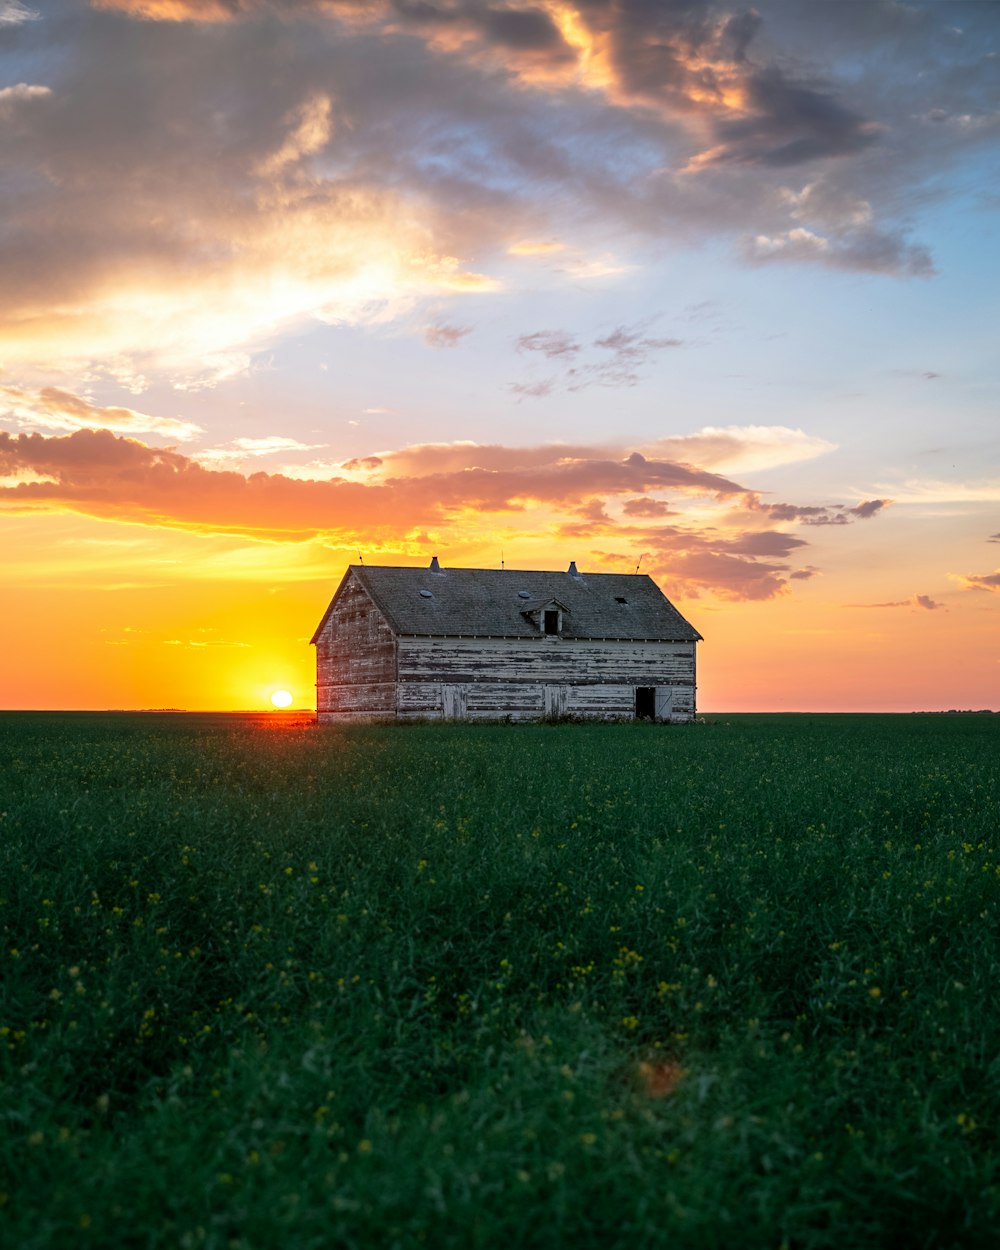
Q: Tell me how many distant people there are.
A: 0